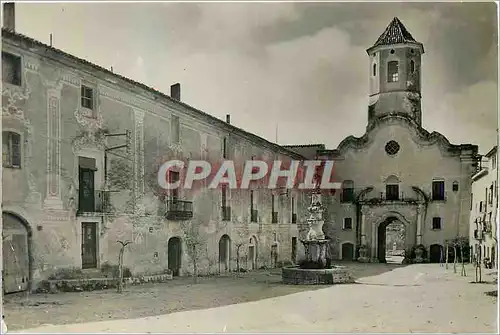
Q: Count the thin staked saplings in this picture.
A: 8